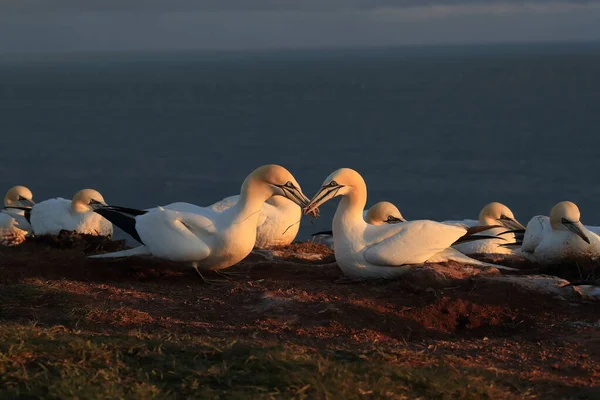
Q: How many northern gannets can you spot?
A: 8